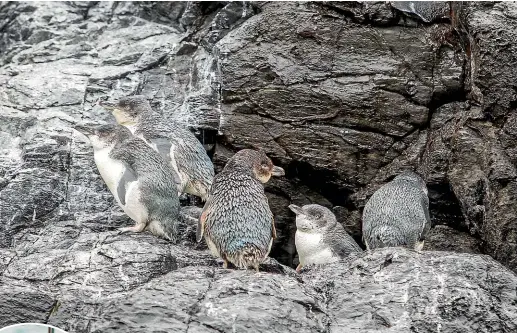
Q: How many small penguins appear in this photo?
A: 5